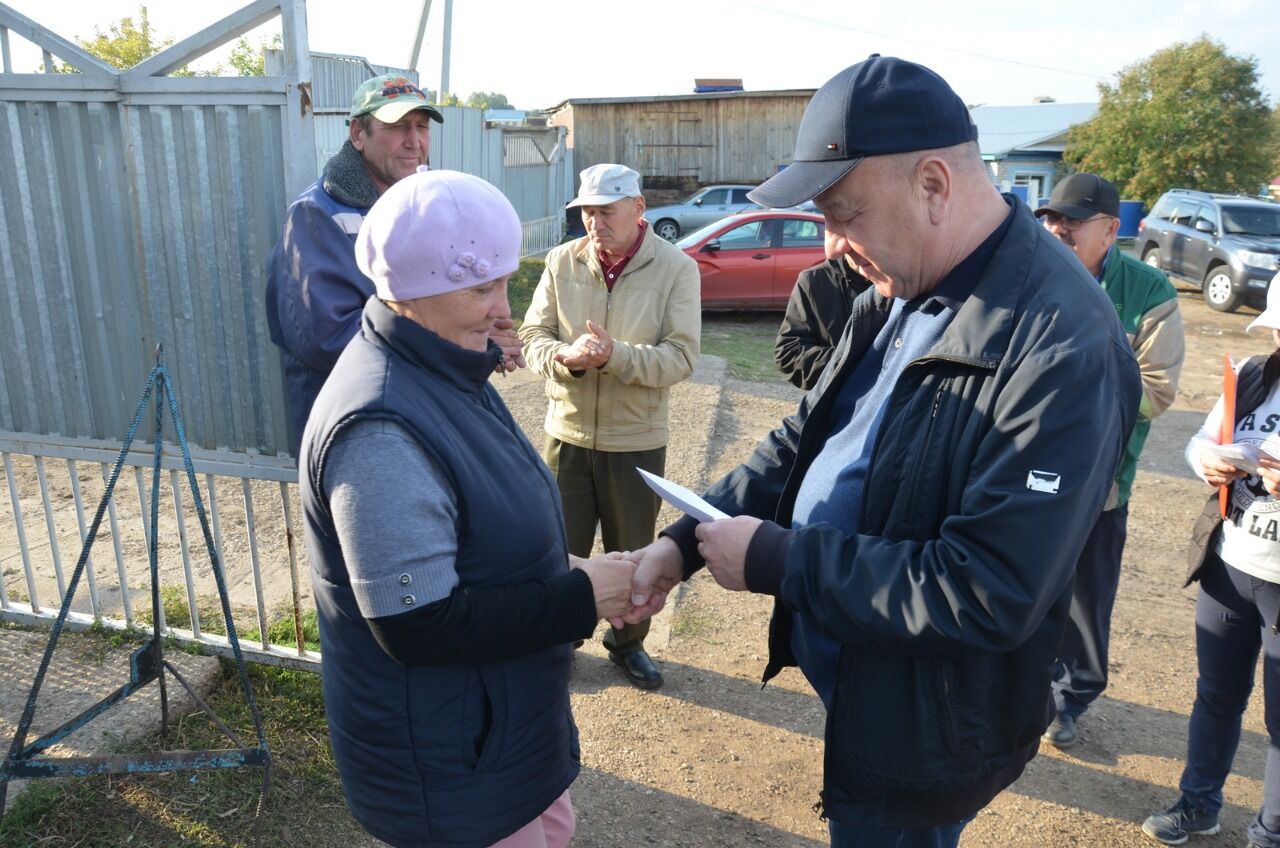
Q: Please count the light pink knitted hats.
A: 1